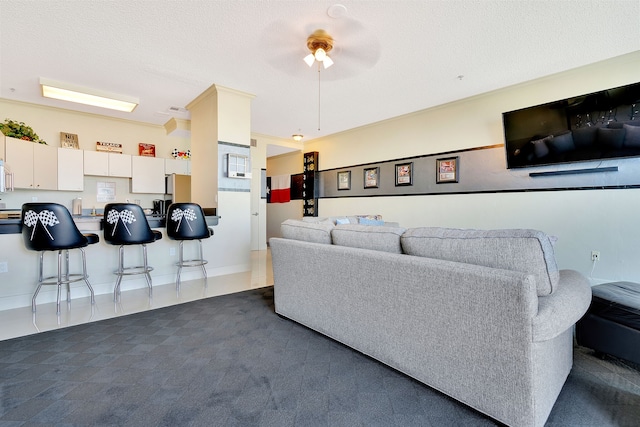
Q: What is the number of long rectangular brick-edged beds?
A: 0